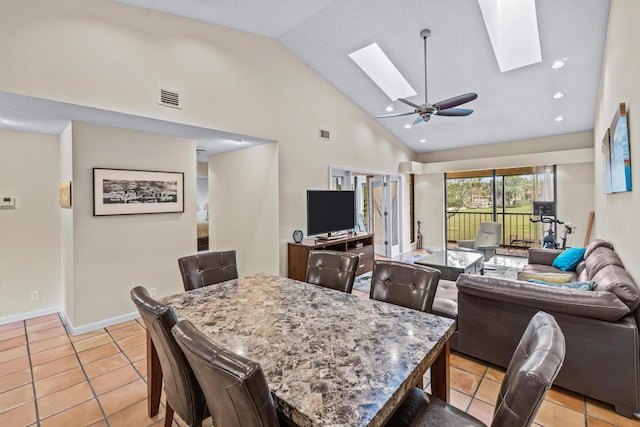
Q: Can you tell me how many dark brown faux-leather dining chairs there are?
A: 6